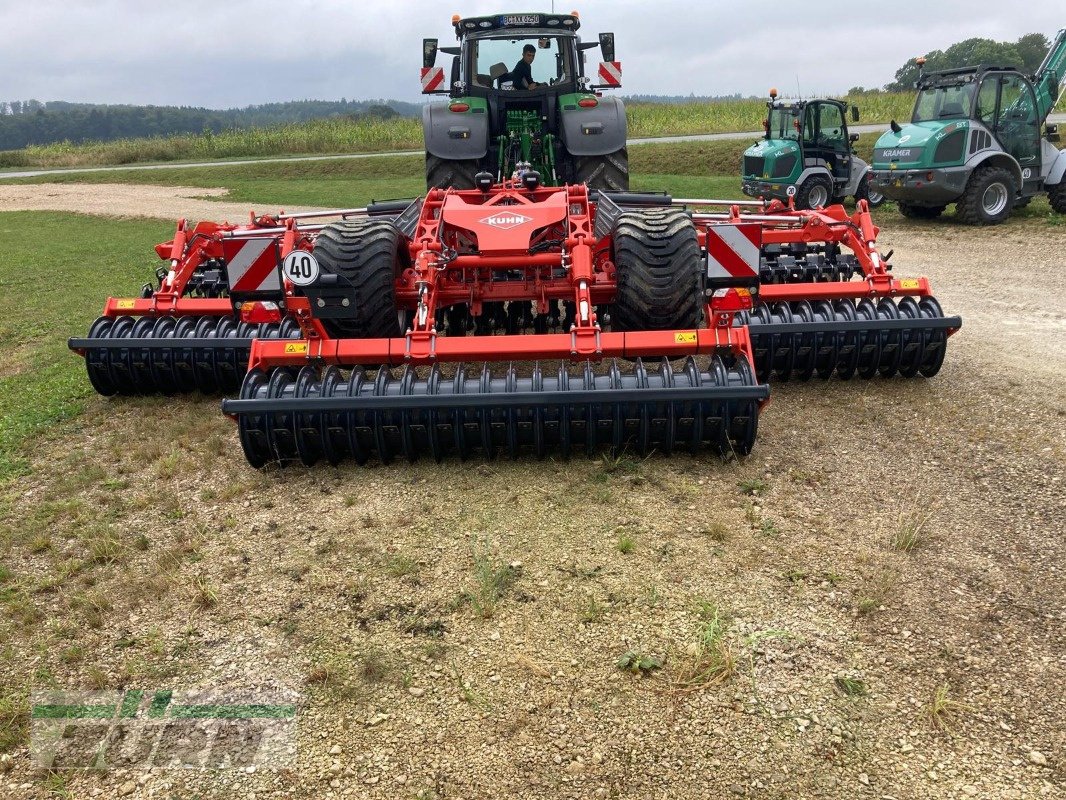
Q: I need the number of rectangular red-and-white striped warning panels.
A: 4